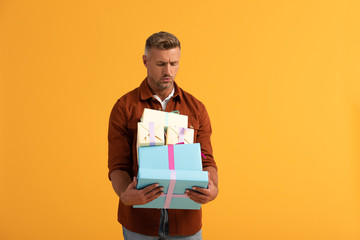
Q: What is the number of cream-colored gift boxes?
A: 3